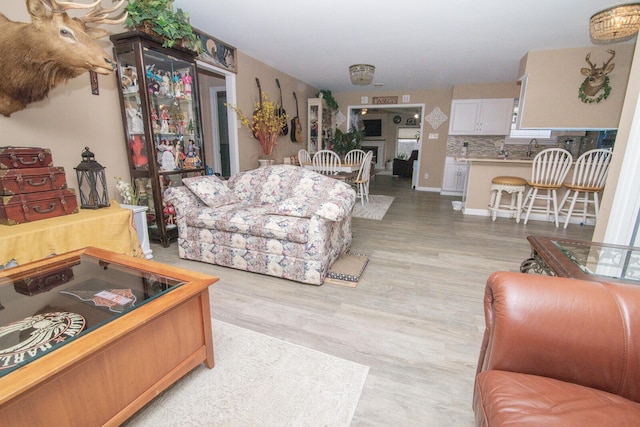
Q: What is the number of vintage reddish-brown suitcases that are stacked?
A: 3